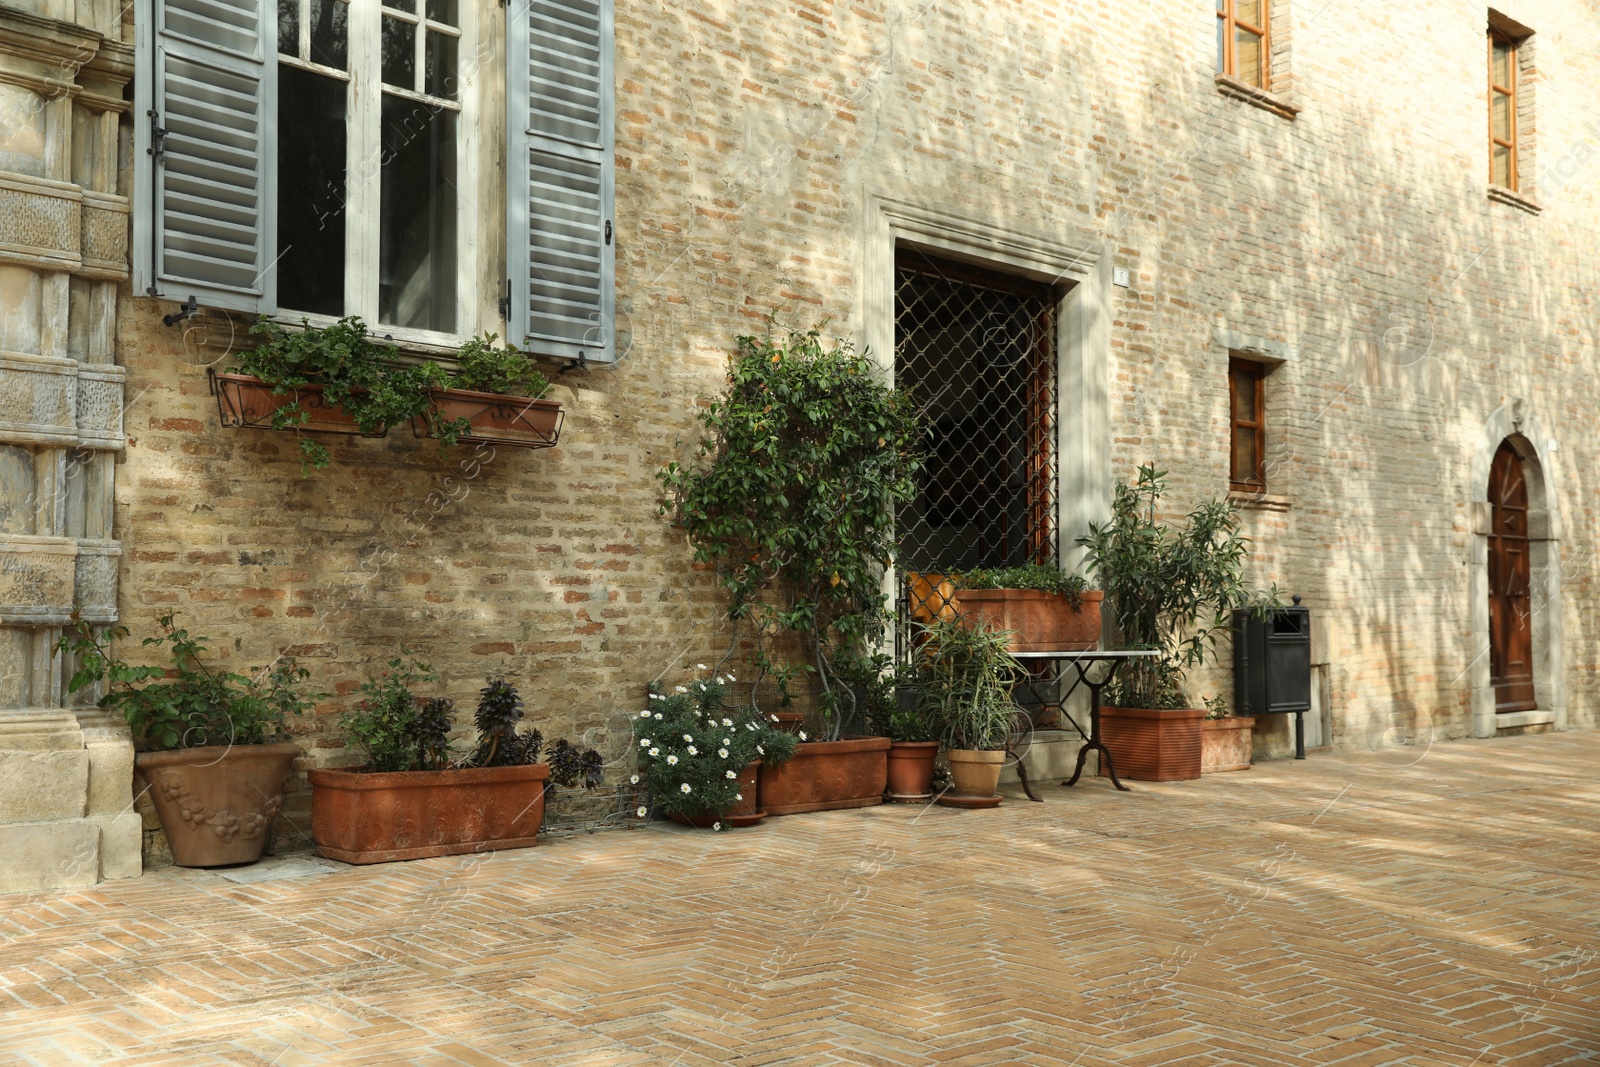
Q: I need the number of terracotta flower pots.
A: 12